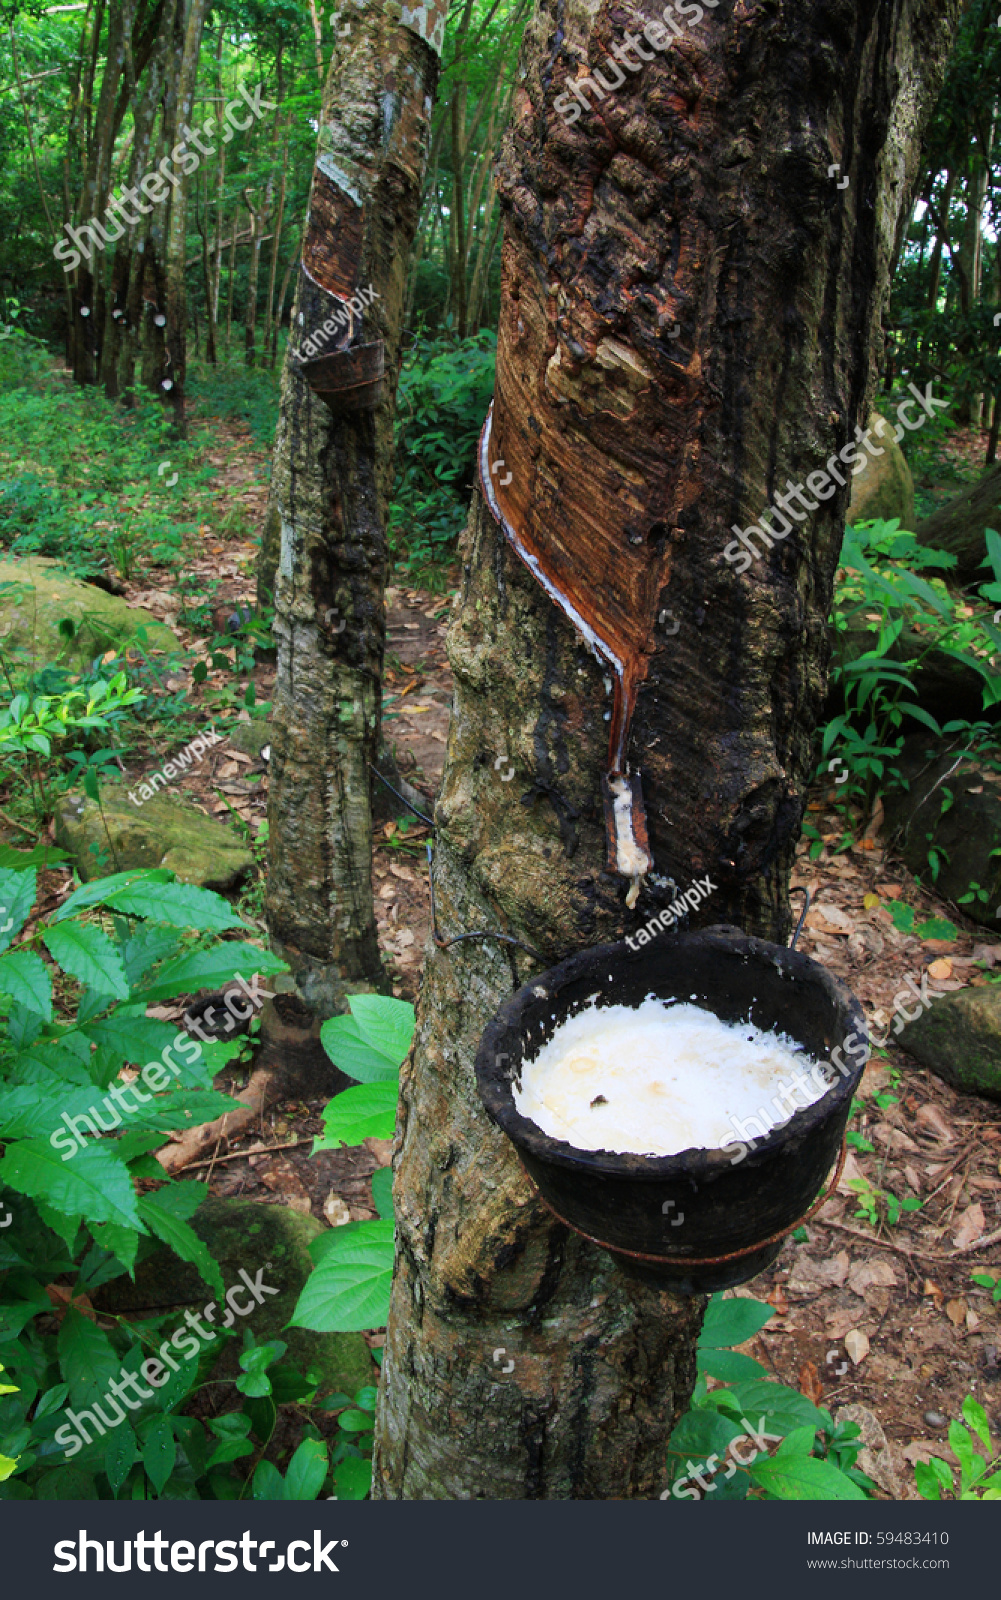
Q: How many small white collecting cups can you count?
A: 4